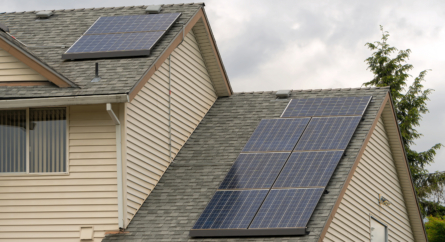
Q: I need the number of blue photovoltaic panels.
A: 9